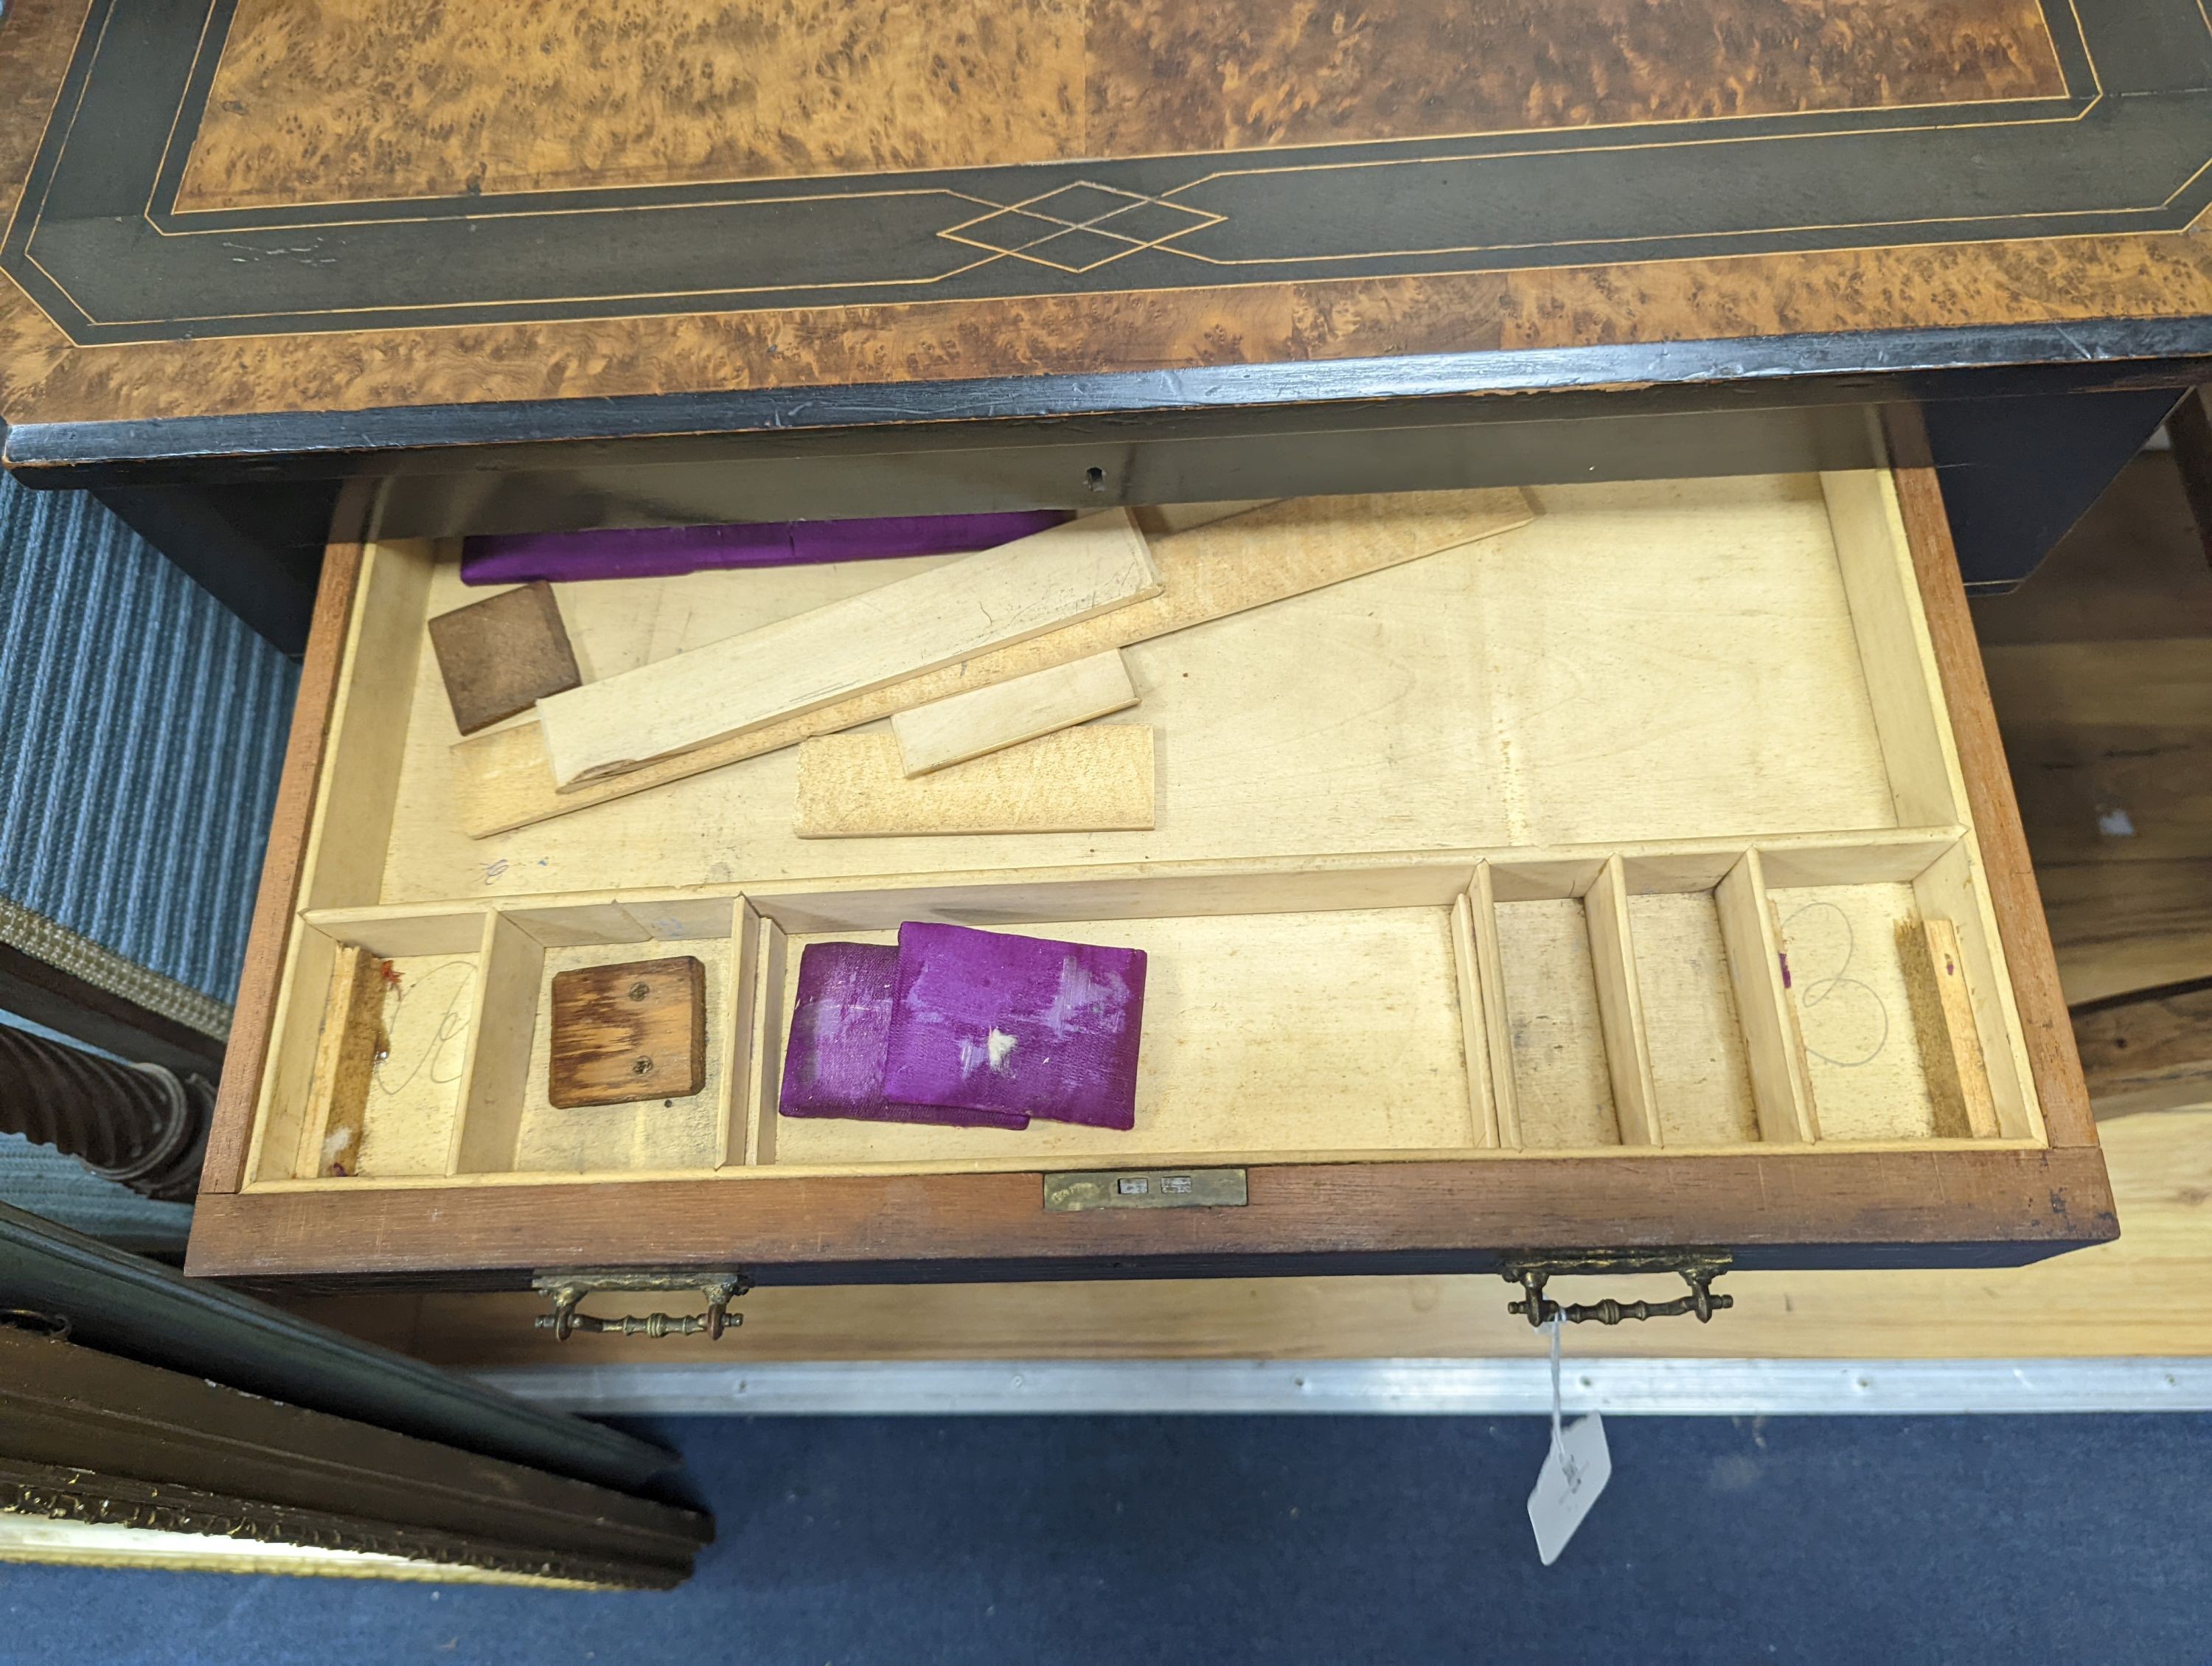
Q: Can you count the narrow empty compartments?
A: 2